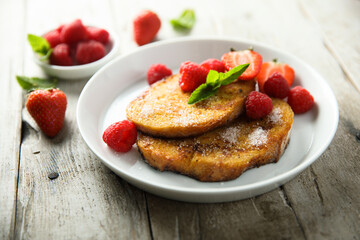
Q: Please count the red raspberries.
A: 13